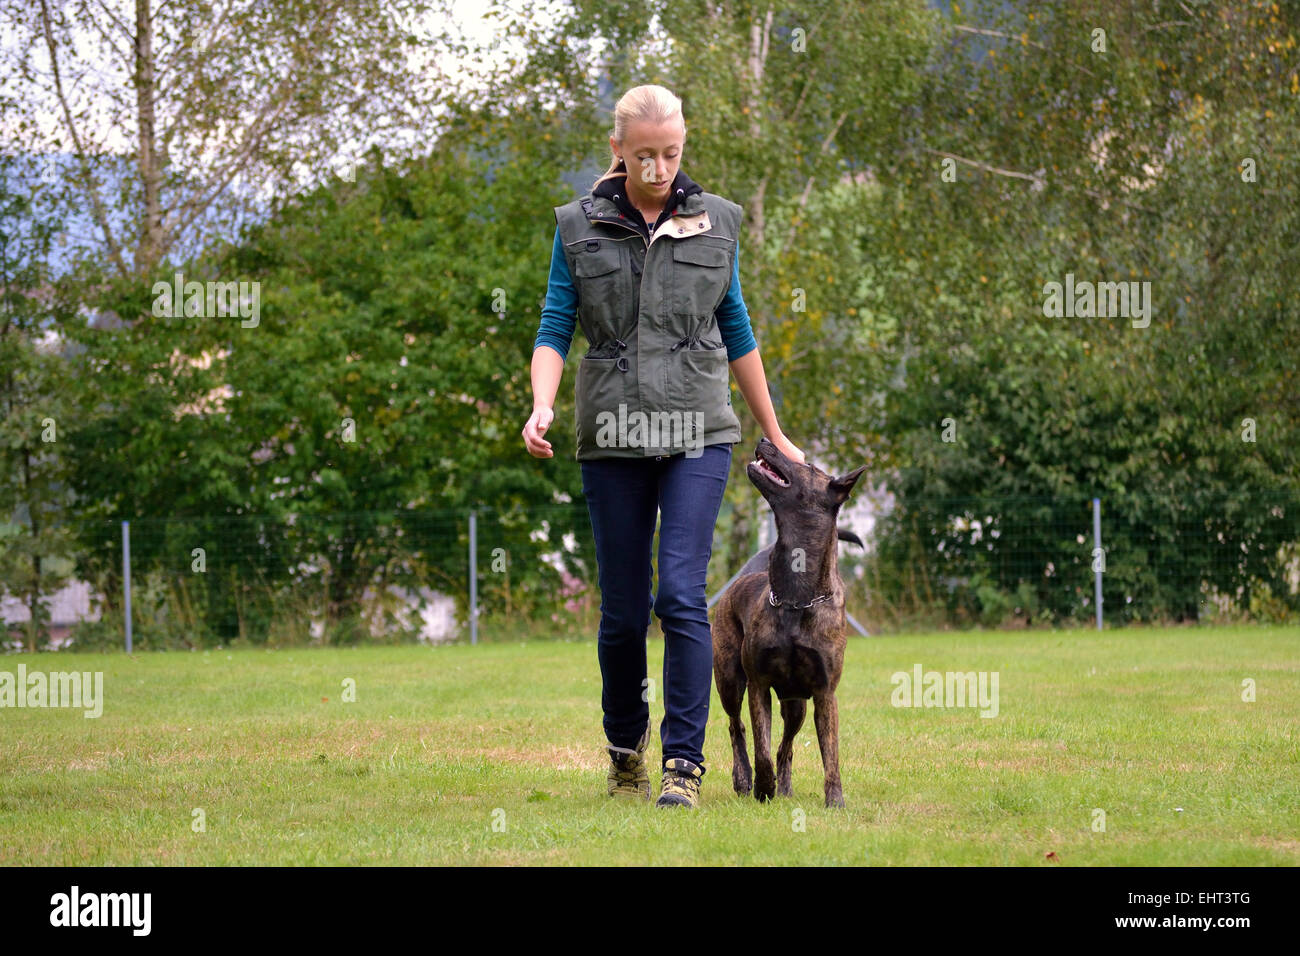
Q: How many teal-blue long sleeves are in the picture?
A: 2